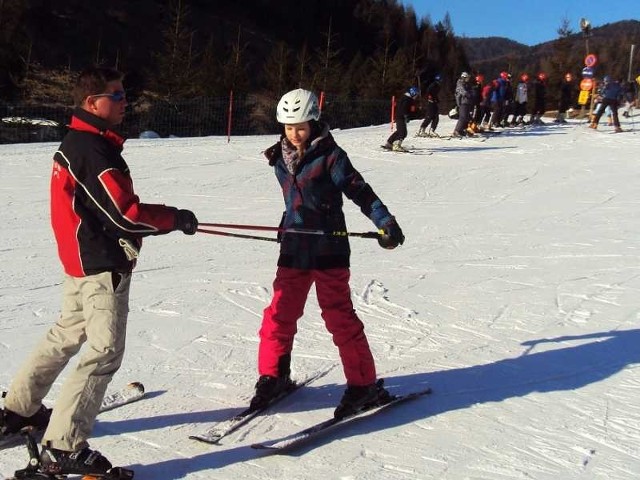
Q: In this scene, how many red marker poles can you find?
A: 3